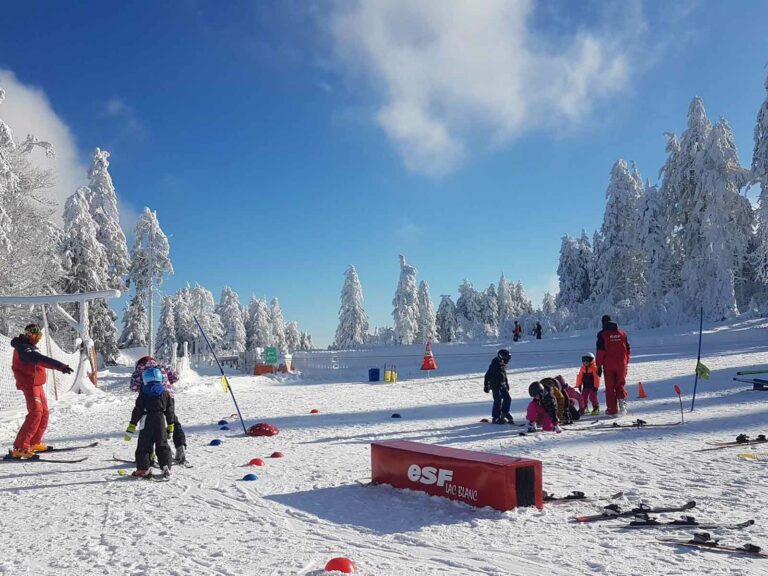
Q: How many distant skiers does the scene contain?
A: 2